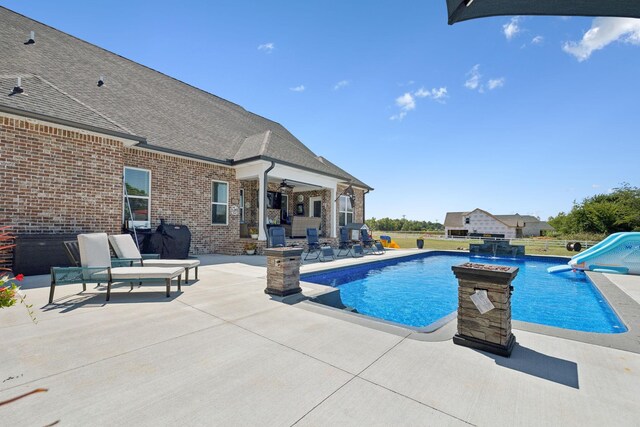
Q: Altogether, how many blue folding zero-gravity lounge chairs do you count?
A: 4